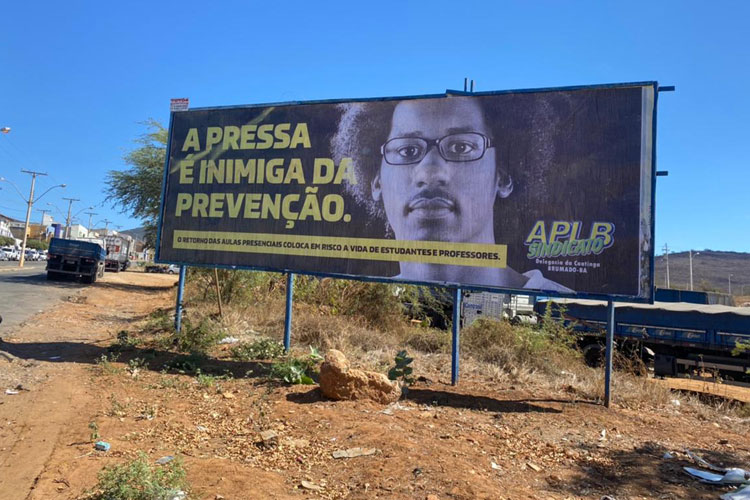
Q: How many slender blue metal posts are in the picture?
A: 4